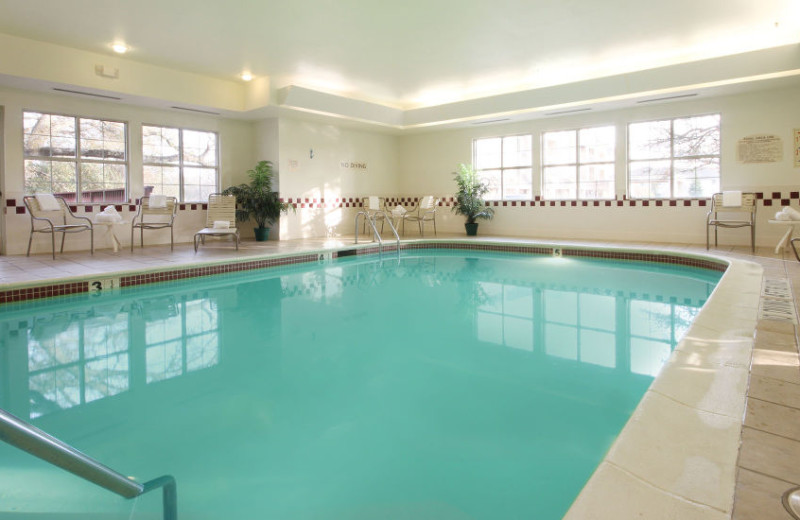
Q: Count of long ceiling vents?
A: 5